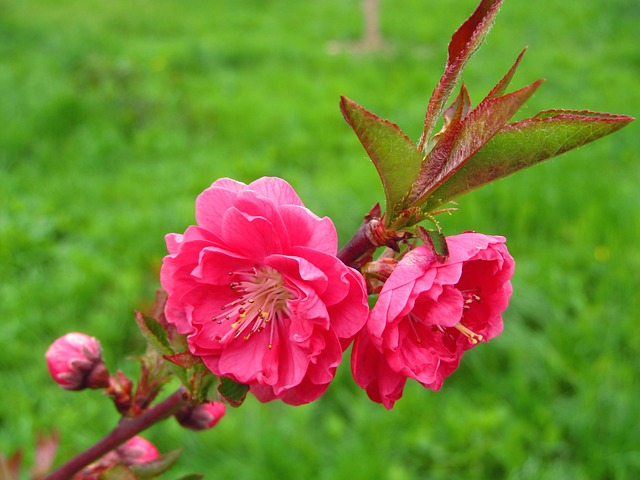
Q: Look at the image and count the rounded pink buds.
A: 3